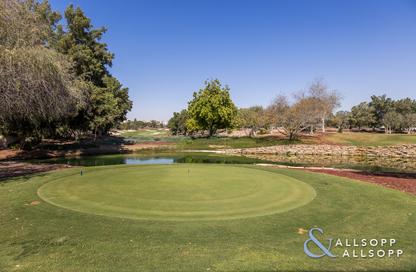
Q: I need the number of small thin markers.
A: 2